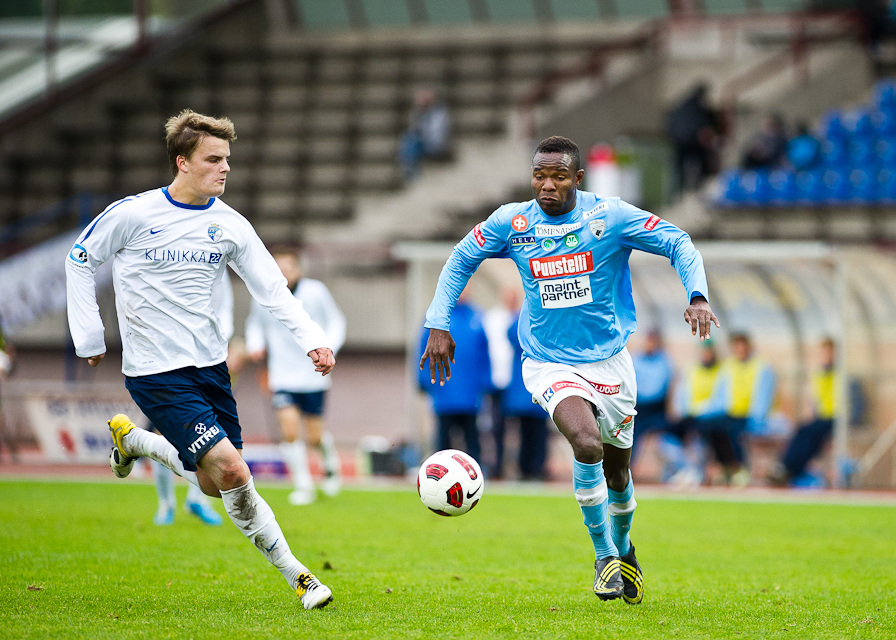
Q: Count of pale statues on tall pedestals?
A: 0